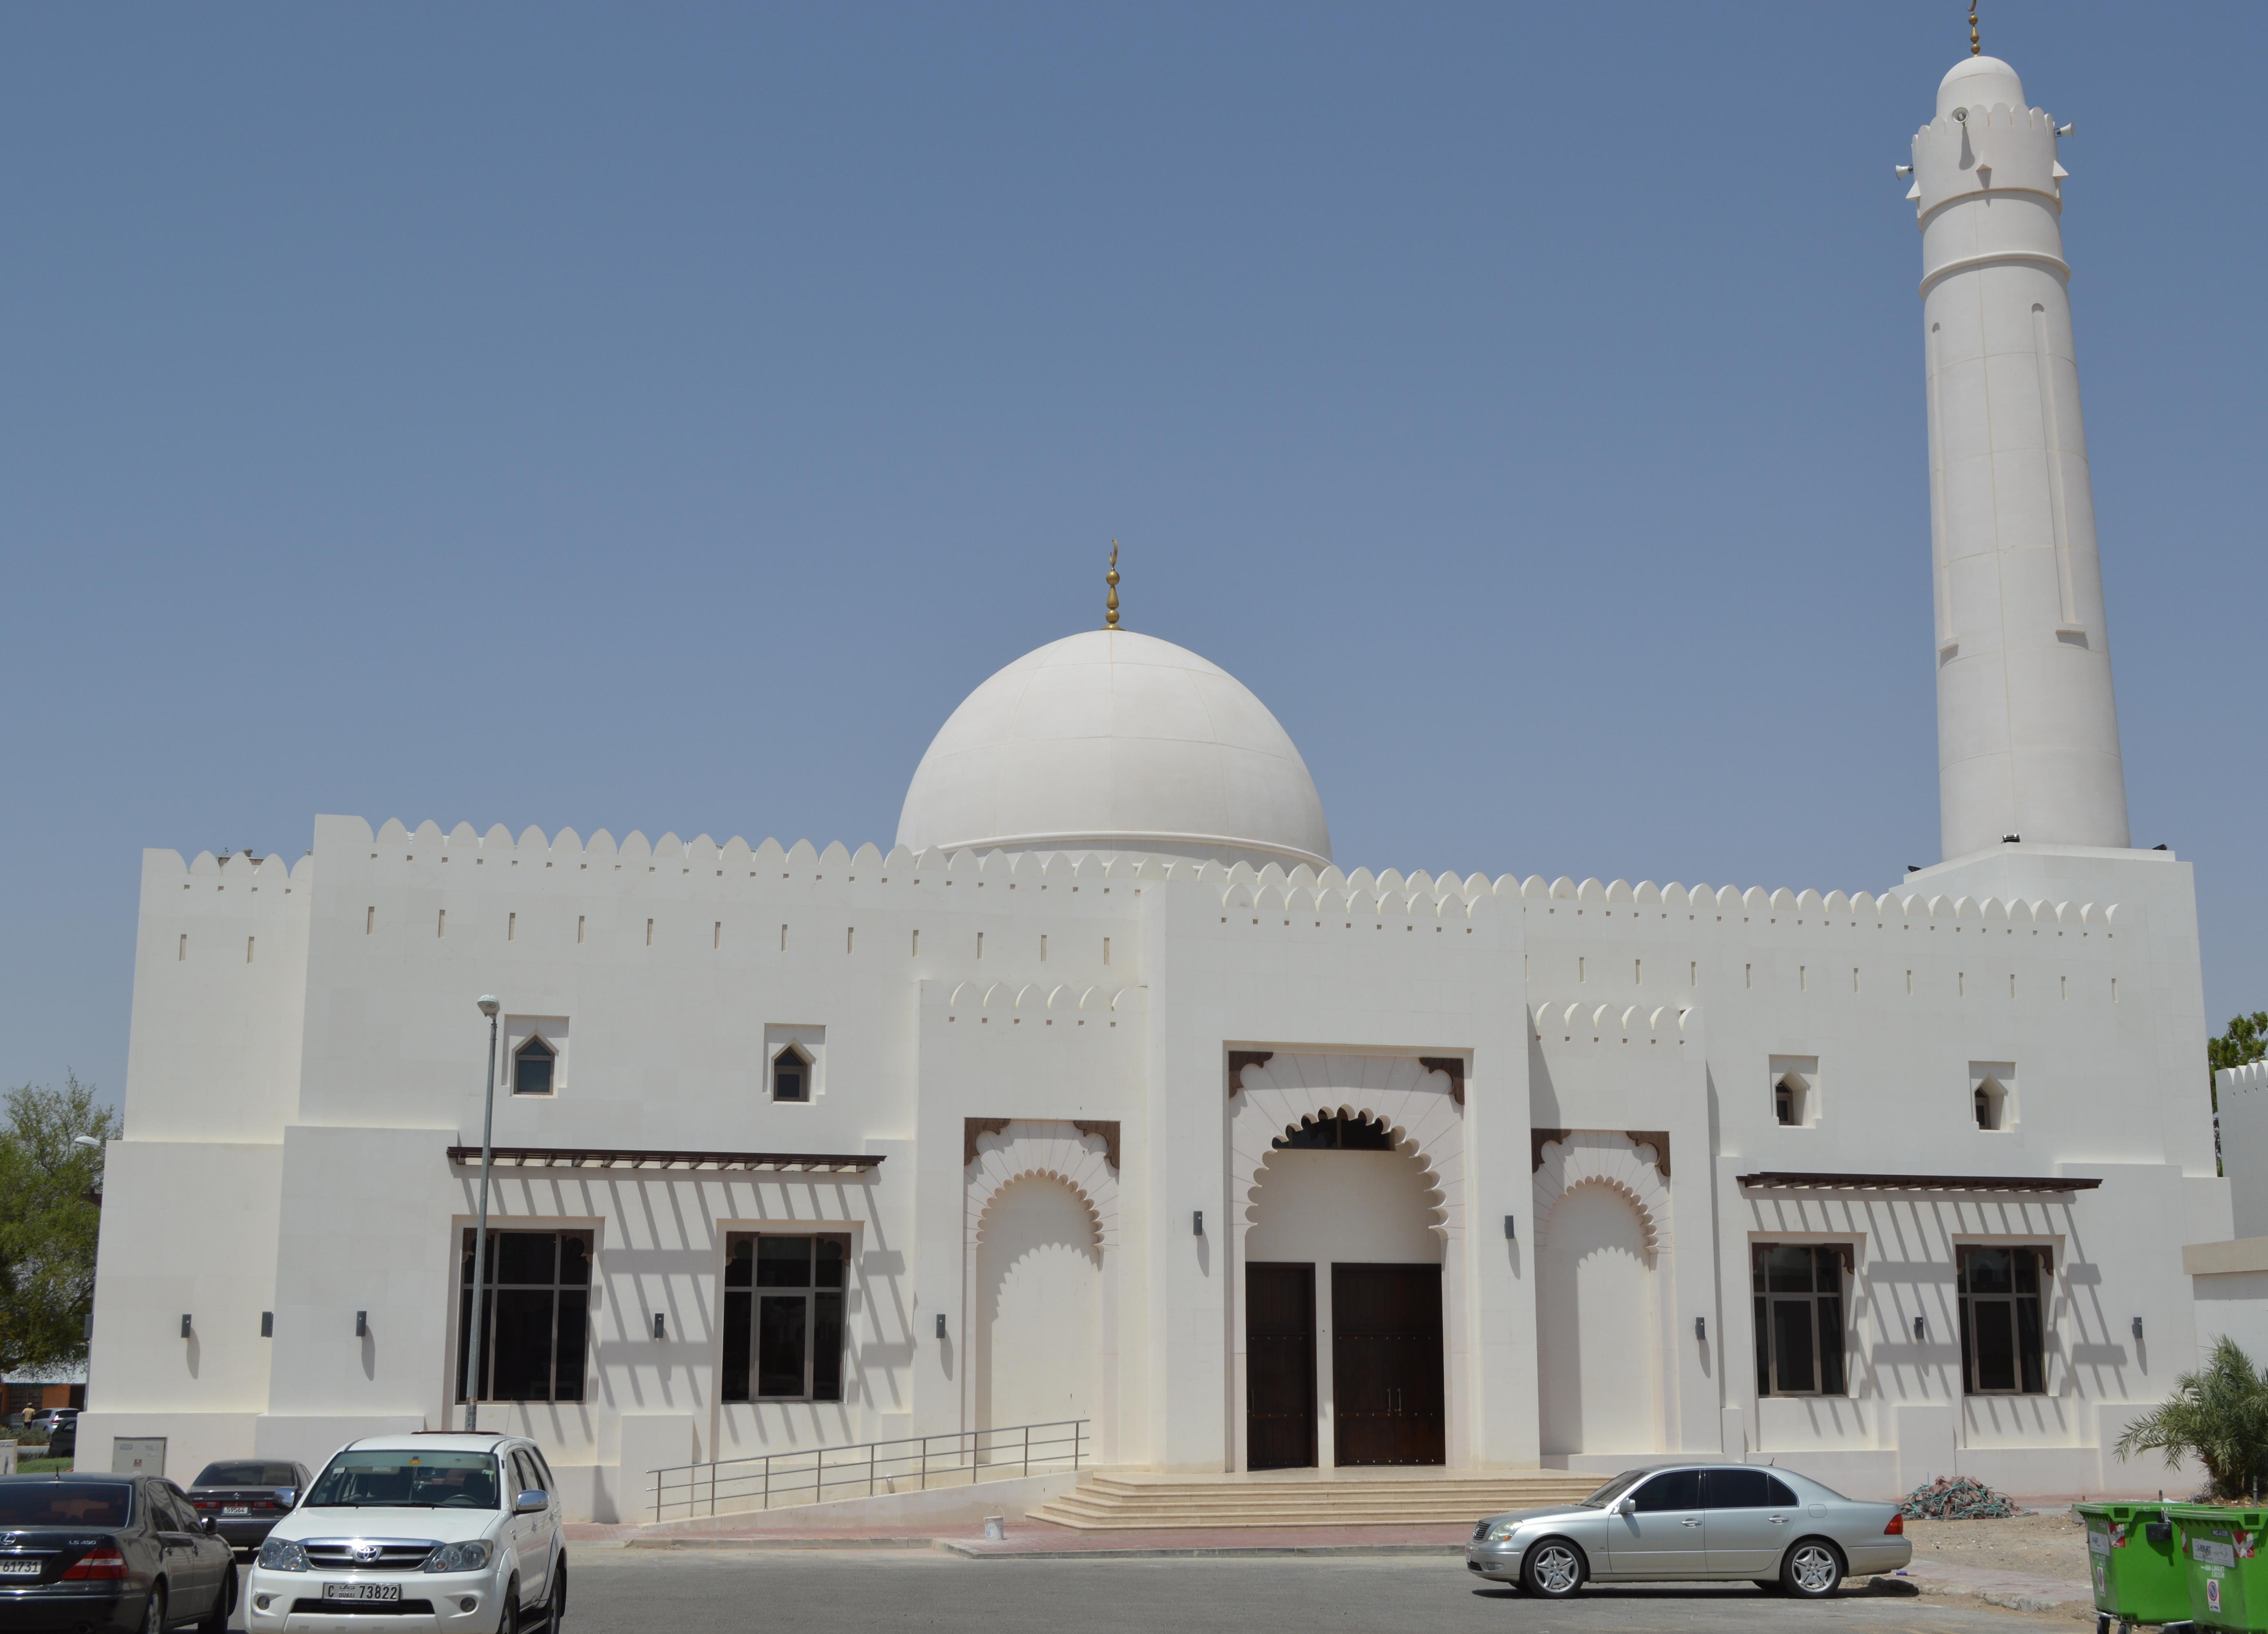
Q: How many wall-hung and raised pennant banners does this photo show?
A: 0